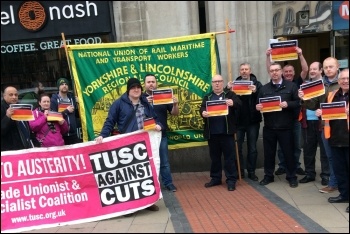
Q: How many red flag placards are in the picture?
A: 11